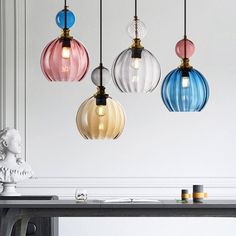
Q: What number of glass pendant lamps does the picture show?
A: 4